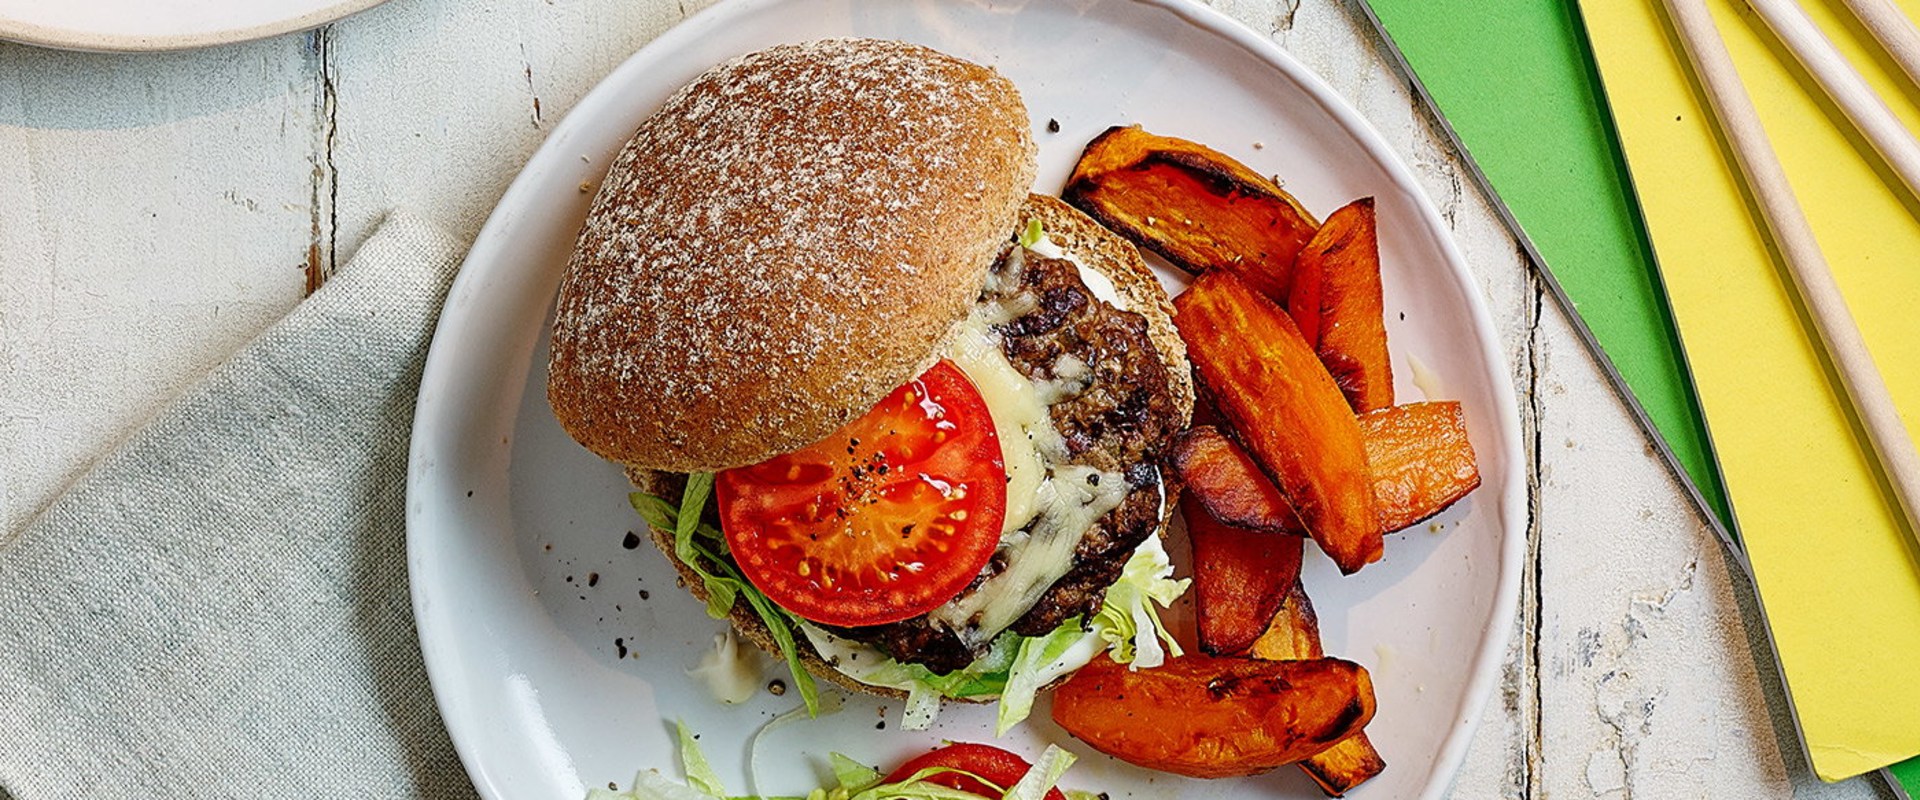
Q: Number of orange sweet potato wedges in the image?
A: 7